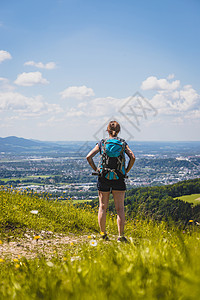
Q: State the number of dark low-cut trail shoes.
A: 2